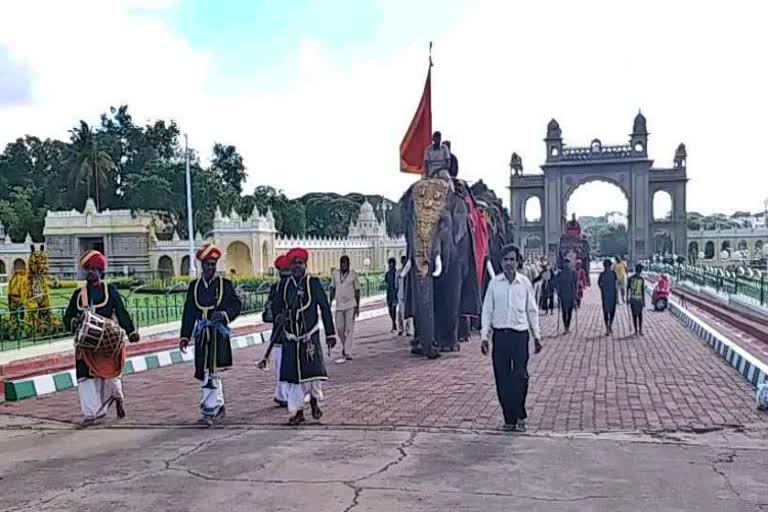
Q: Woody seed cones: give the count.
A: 0